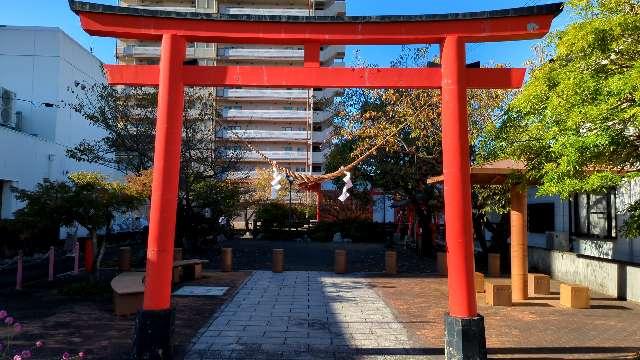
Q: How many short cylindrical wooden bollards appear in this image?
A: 8